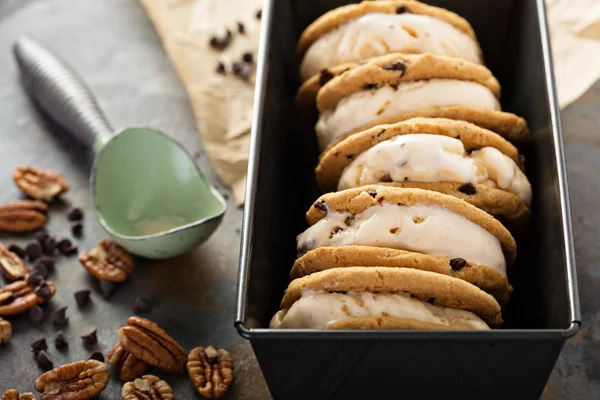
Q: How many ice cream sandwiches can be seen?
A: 5